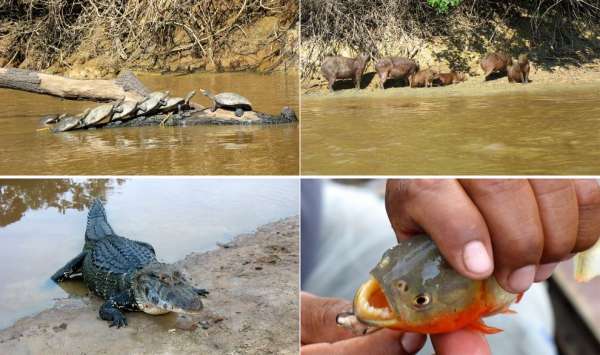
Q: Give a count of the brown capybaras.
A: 6